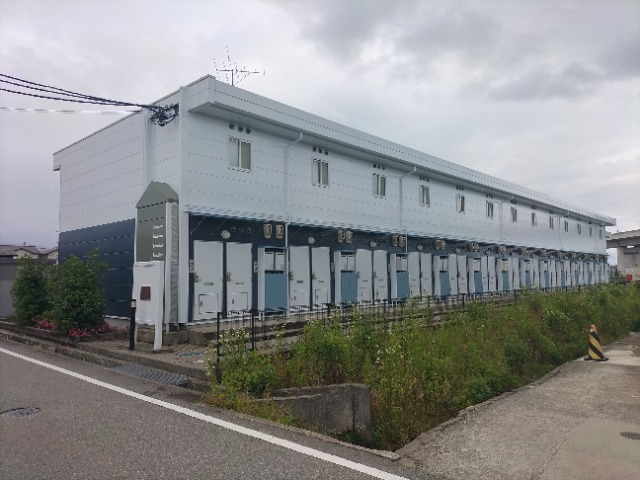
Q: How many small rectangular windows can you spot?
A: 13